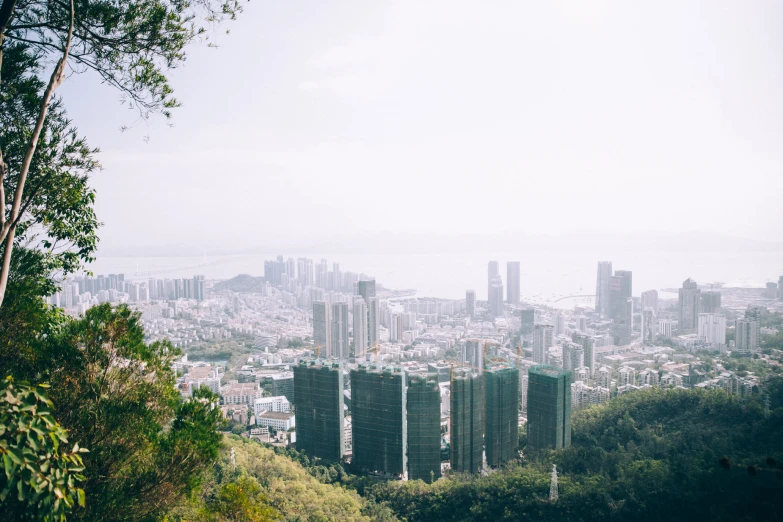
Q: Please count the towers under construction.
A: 6